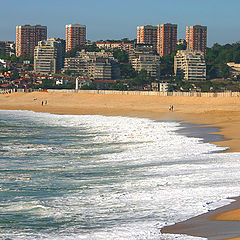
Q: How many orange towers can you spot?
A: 5